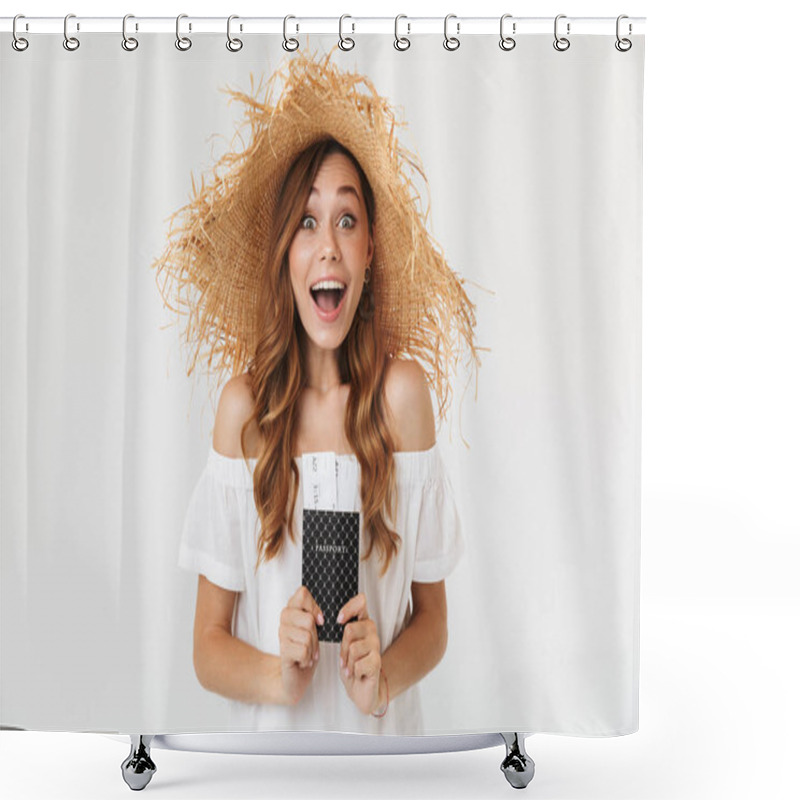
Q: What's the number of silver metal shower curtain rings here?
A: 12